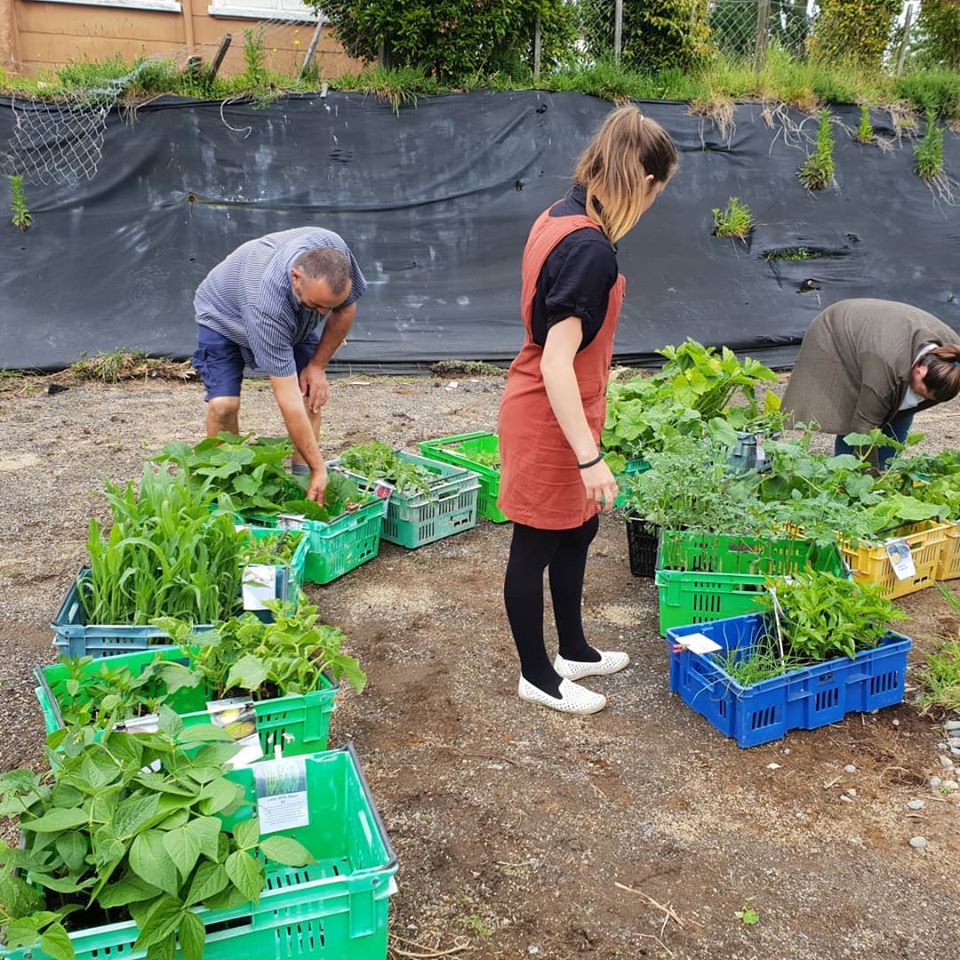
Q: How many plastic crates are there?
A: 14